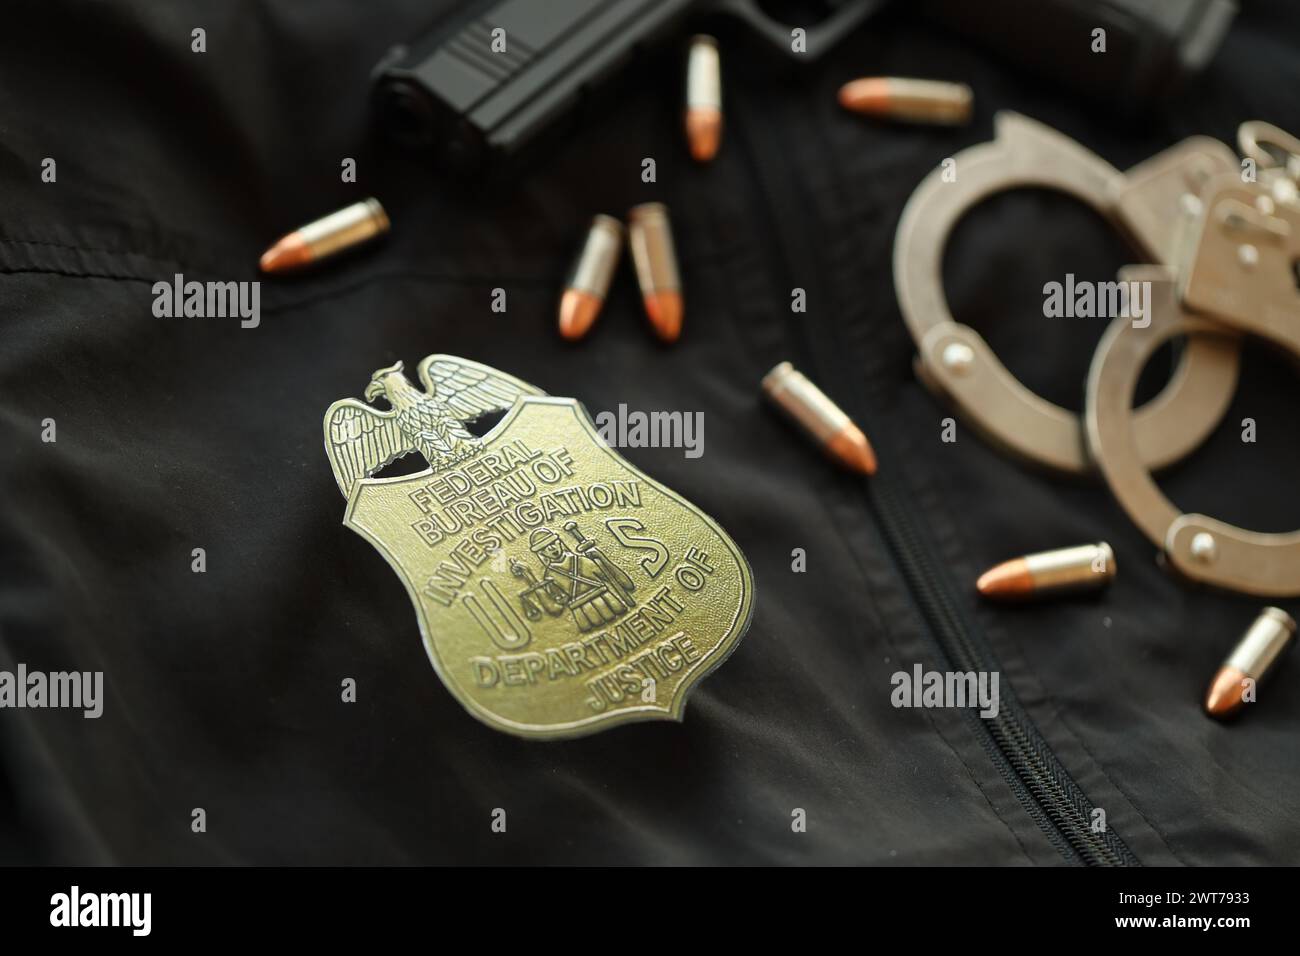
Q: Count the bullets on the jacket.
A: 8